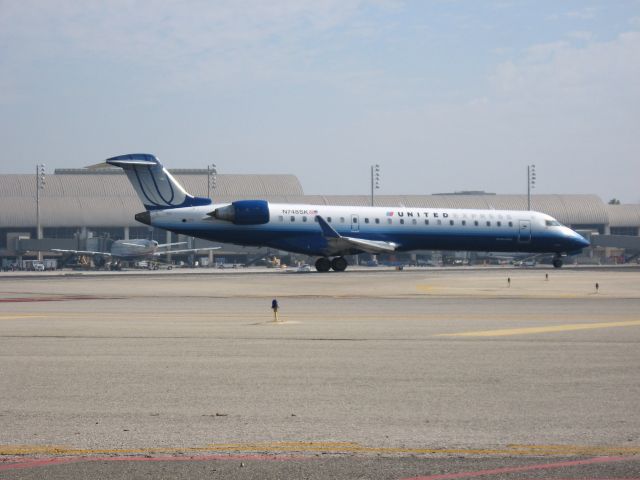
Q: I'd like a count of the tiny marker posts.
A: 4